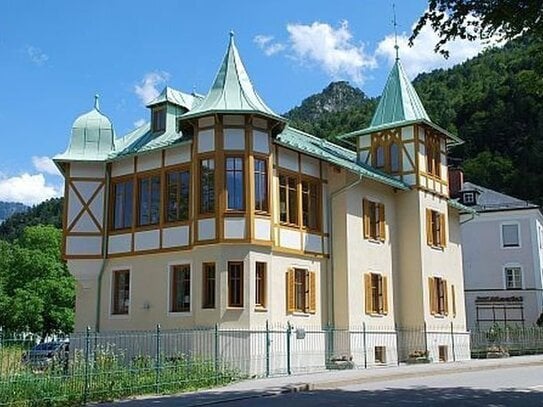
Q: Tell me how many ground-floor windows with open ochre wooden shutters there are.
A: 3